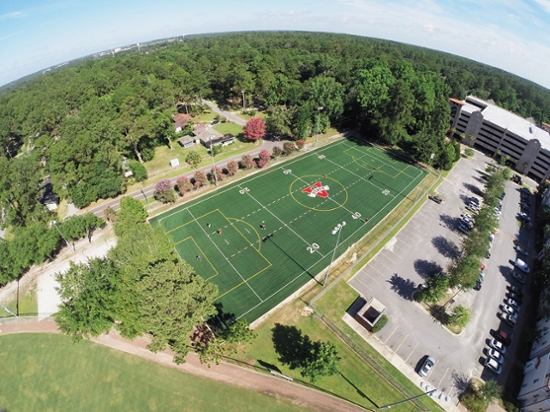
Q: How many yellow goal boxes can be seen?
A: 2